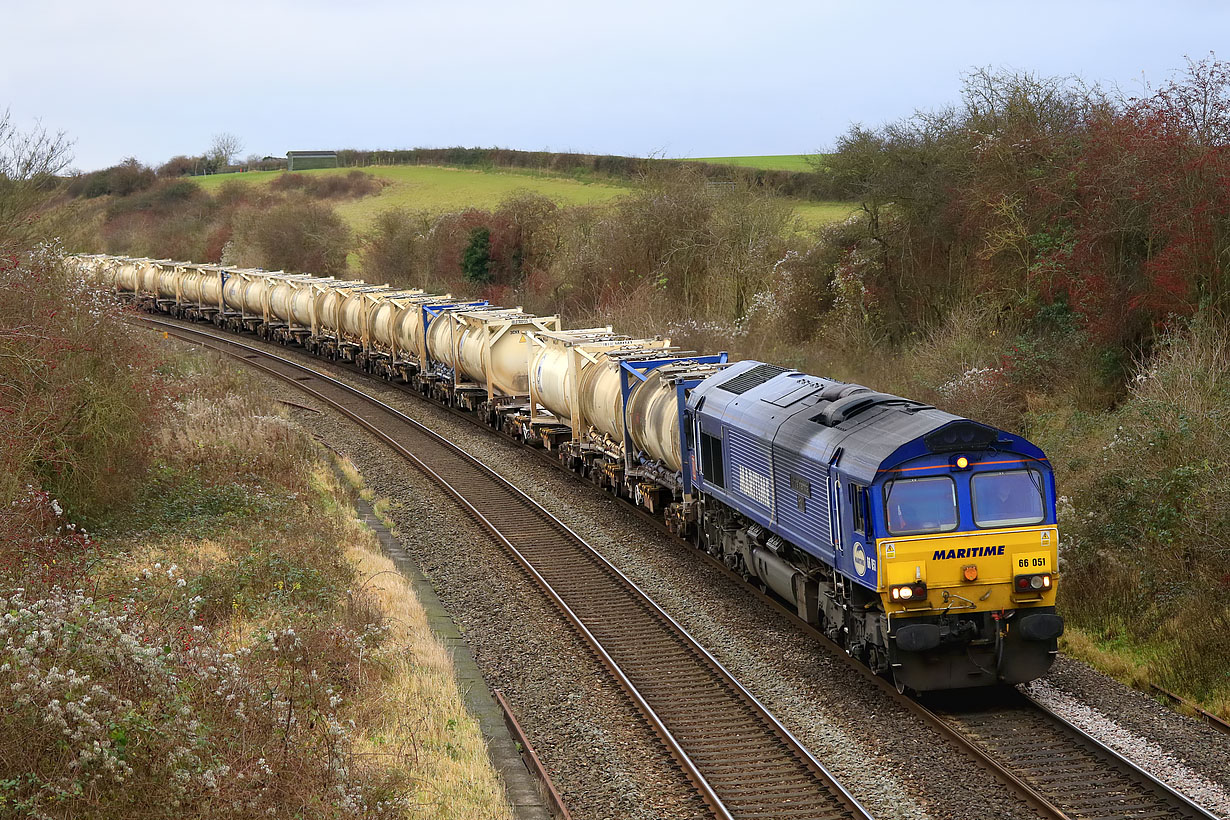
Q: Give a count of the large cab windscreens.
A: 2